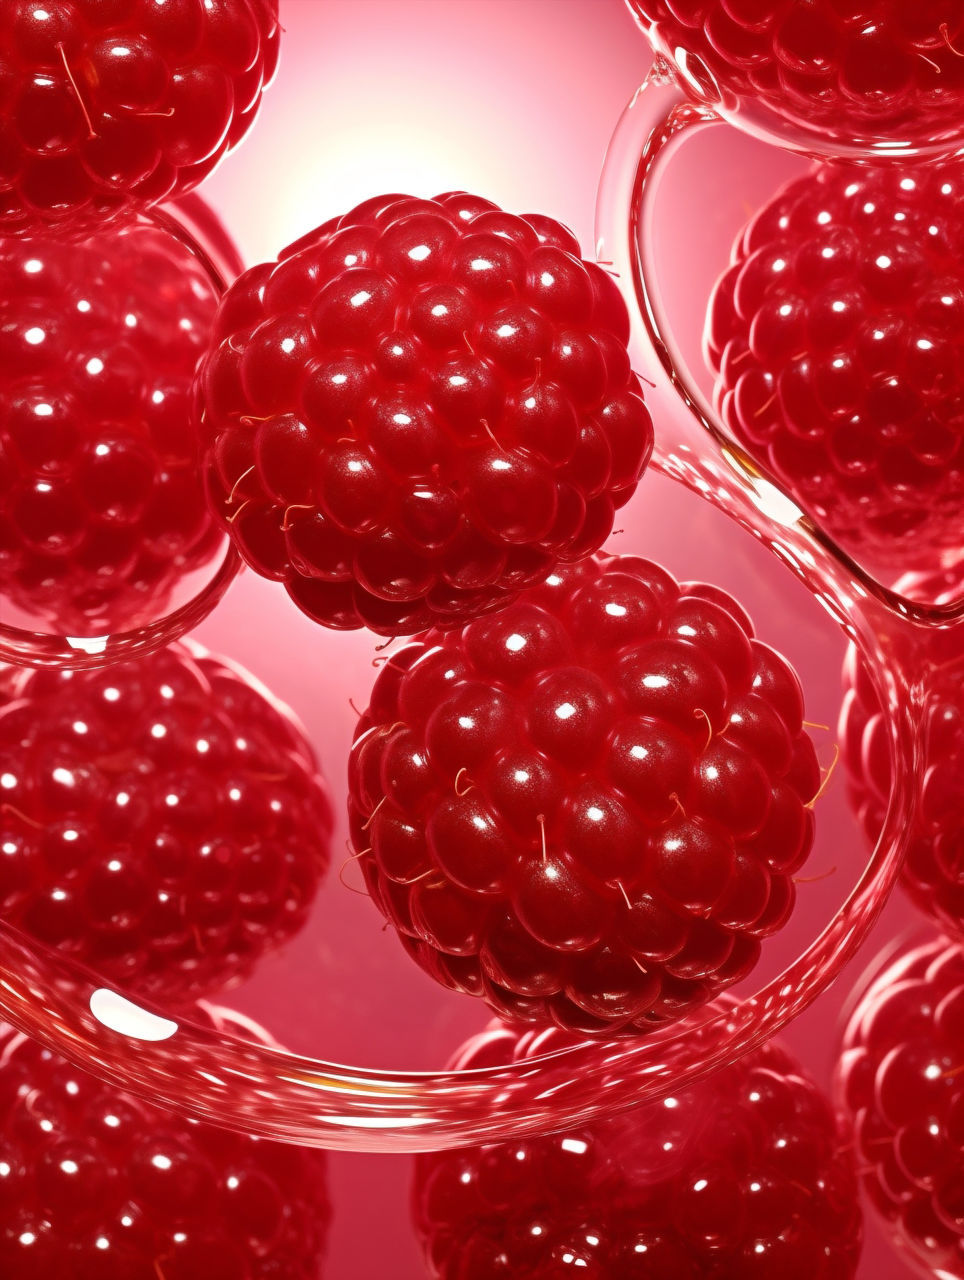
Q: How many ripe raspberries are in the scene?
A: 11